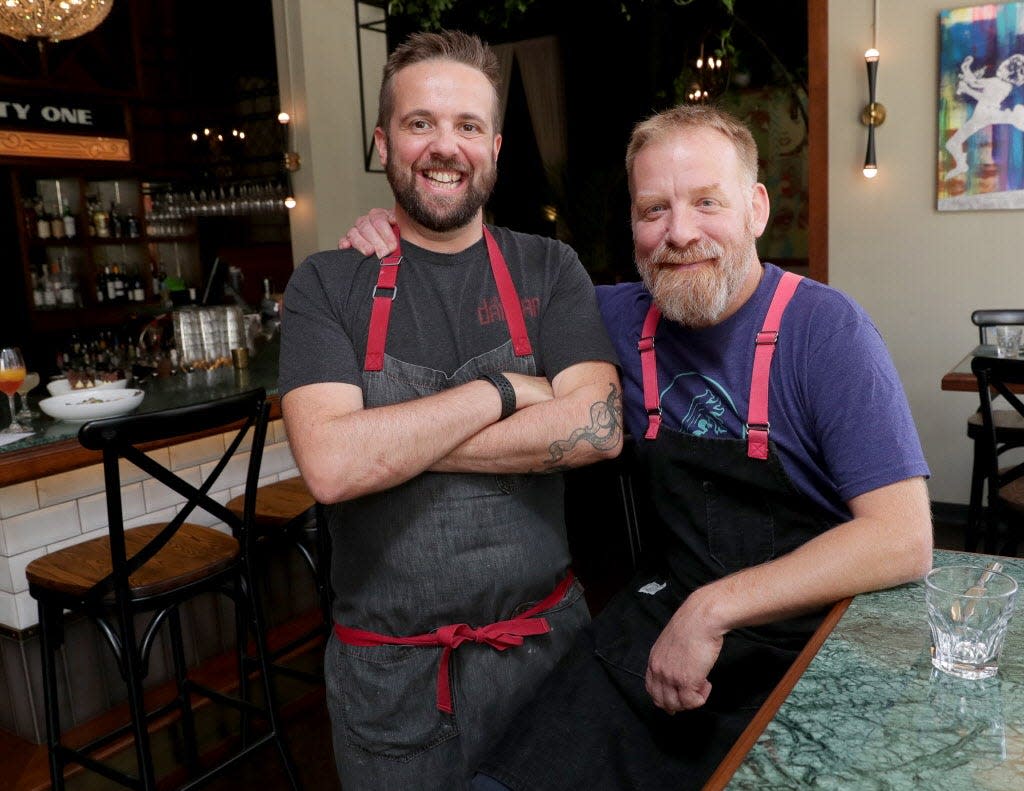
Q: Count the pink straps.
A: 2